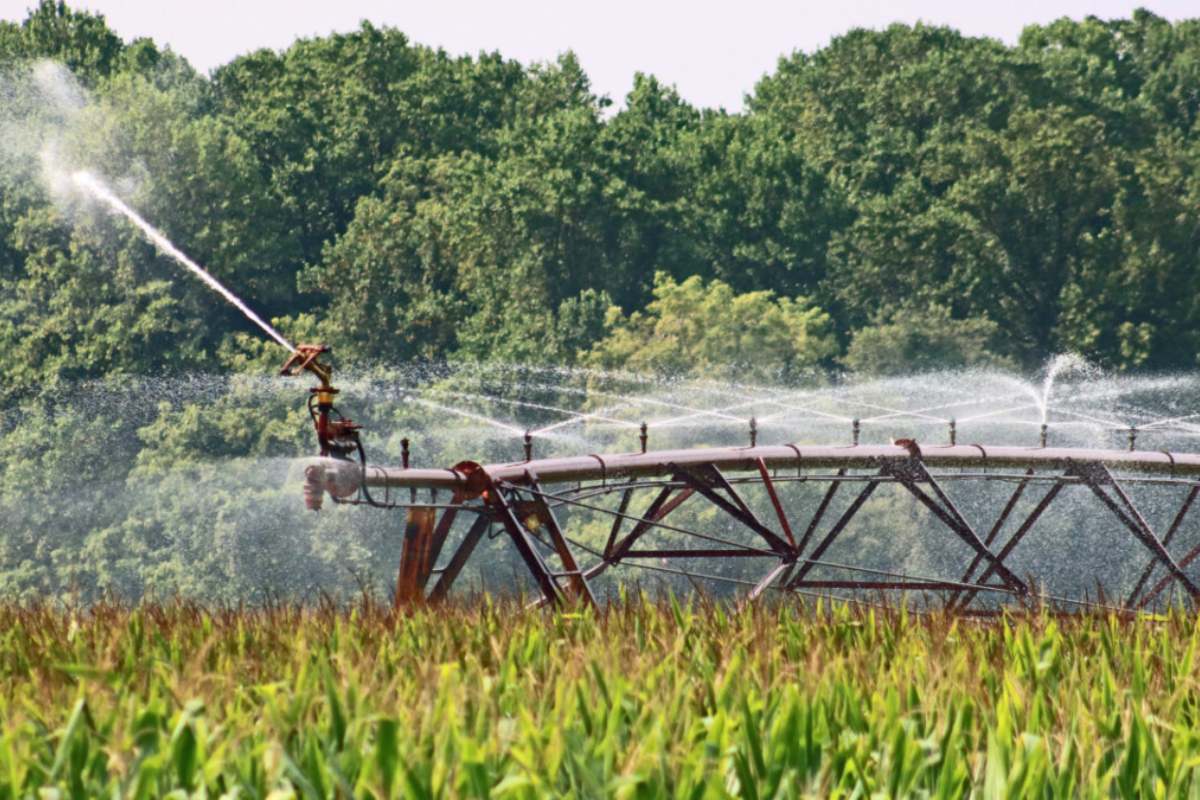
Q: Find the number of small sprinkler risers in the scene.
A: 8